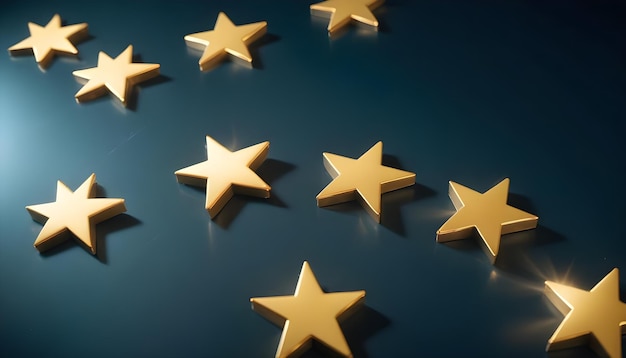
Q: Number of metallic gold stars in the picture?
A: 10